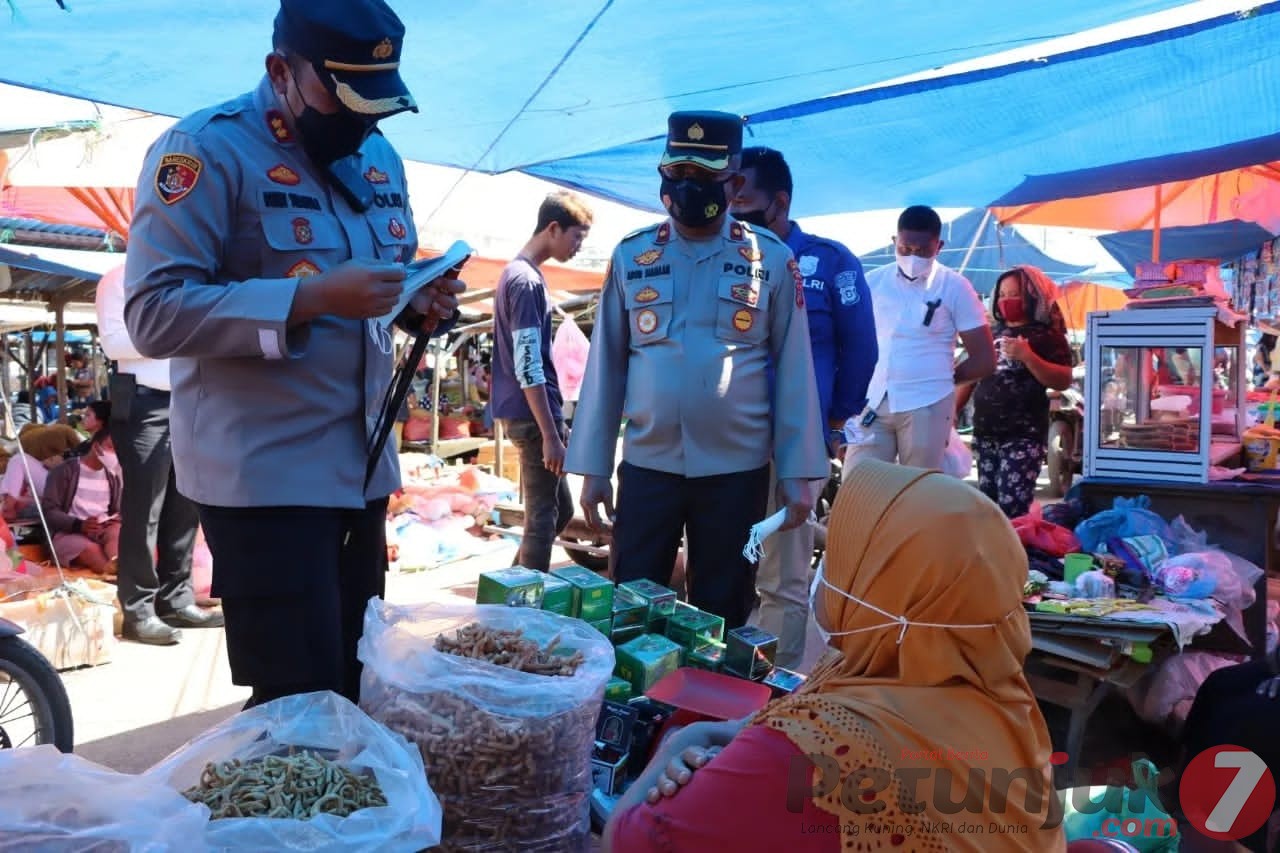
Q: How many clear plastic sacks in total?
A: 3